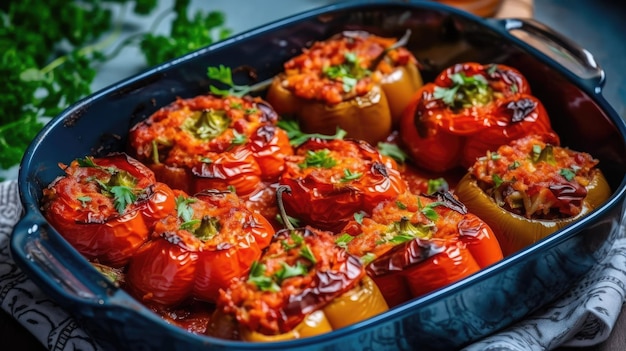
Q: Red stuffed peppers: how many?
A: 6